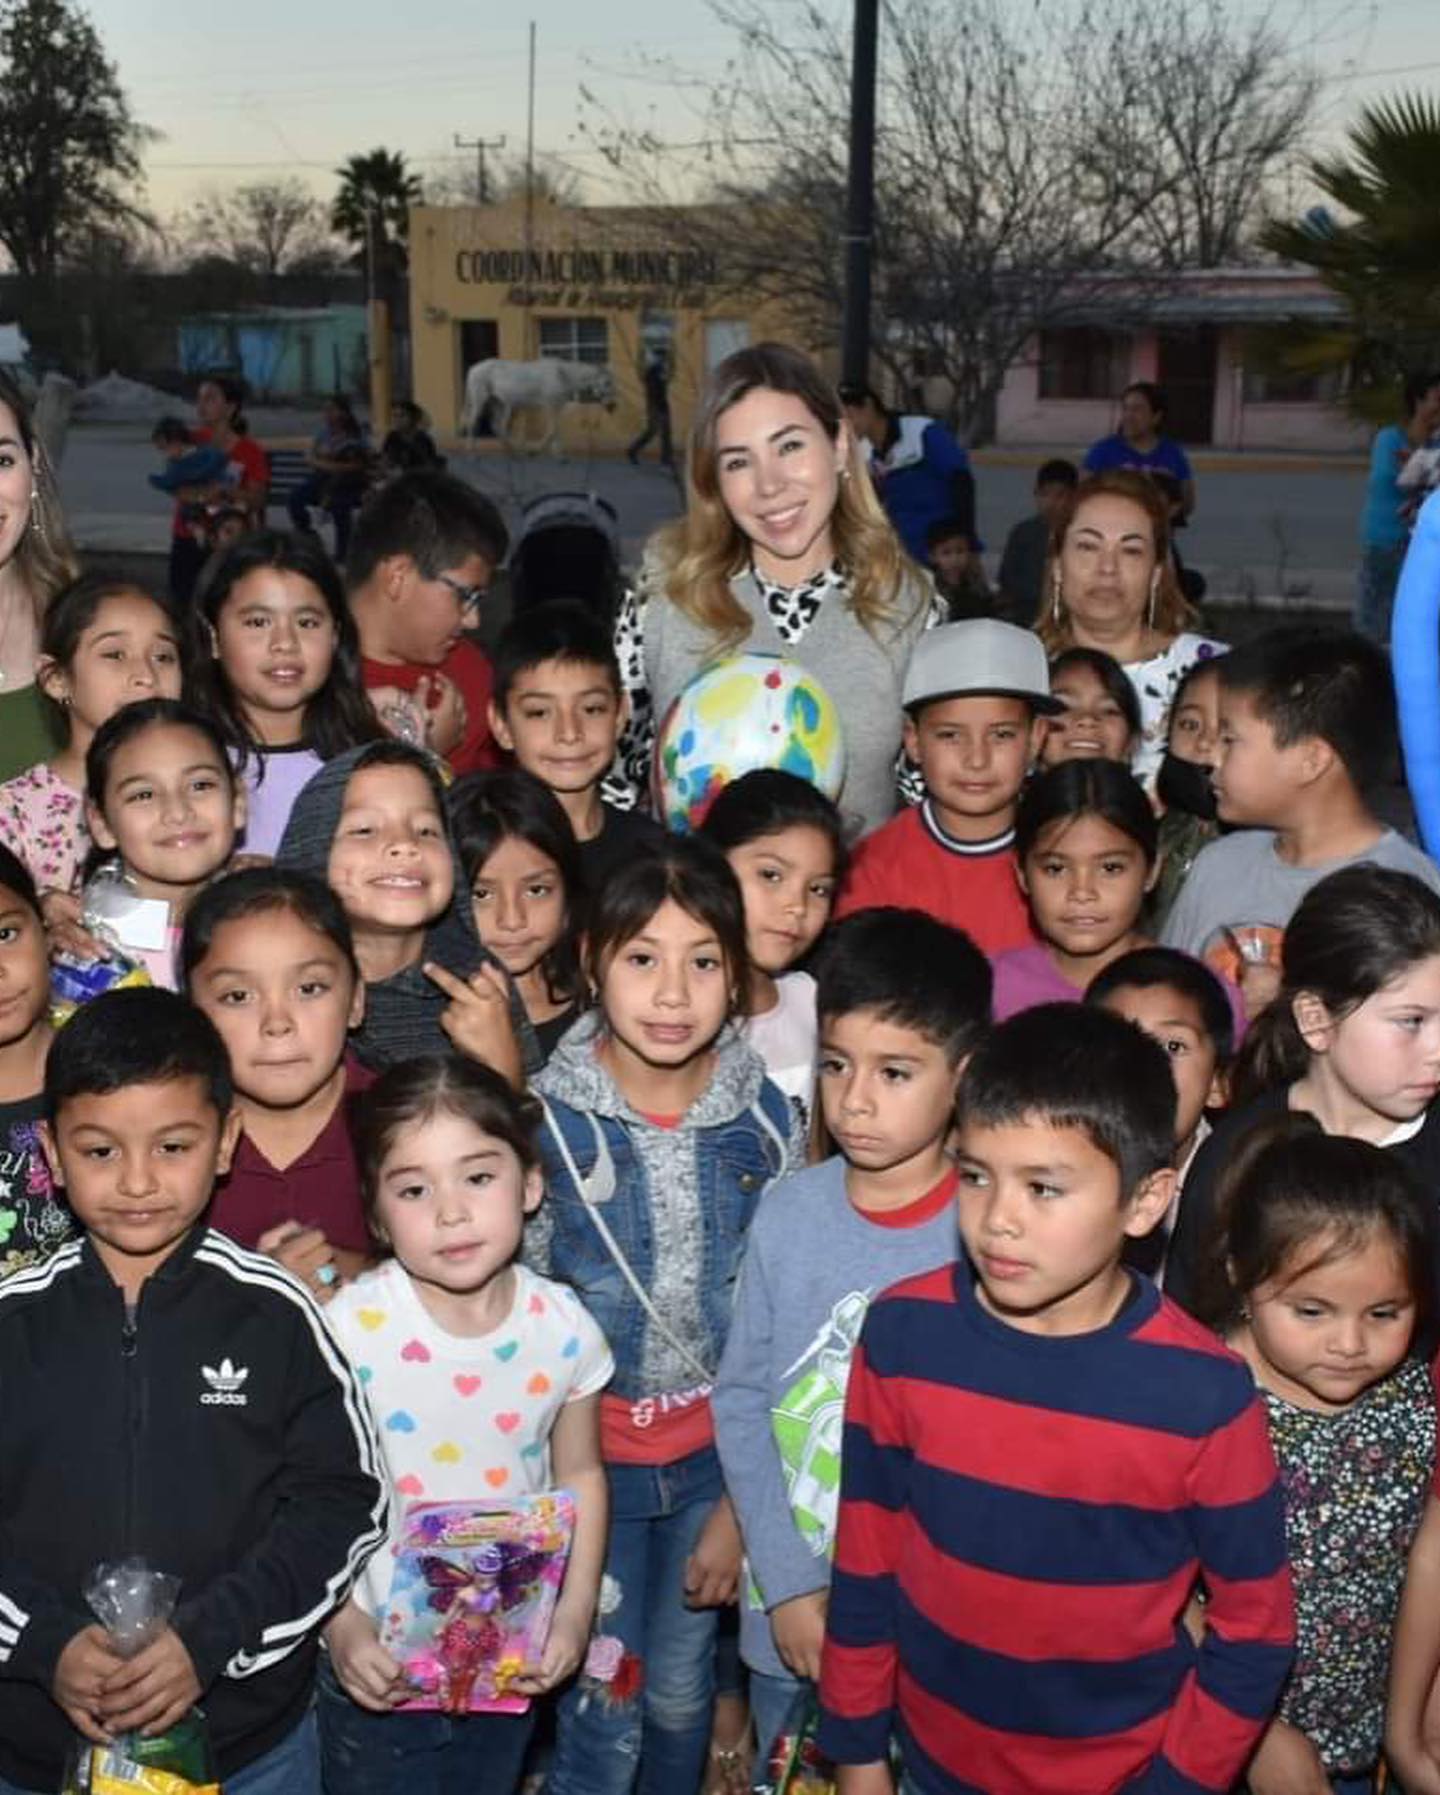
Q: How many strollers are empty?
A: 1